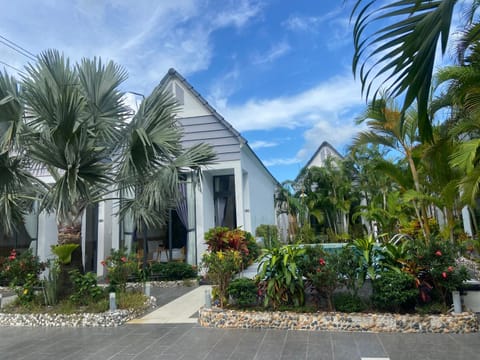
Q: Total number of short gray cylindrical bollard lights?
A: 4